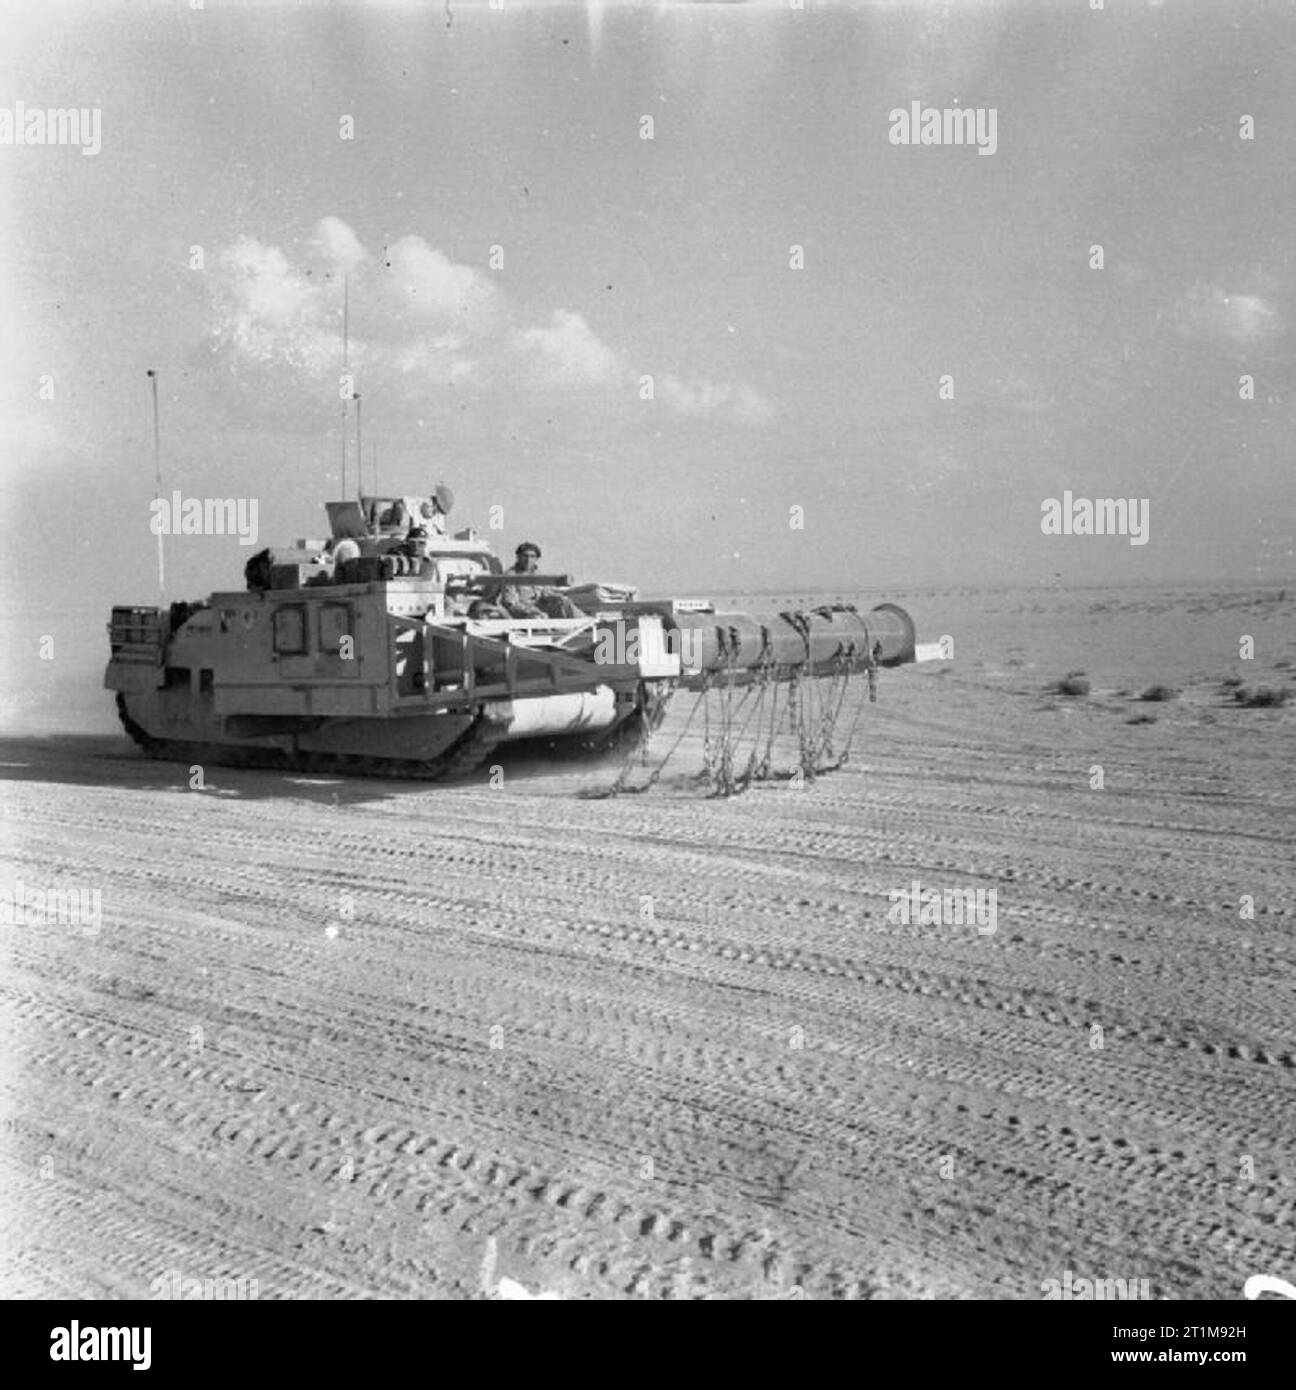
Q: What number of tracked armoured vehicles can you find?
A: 1